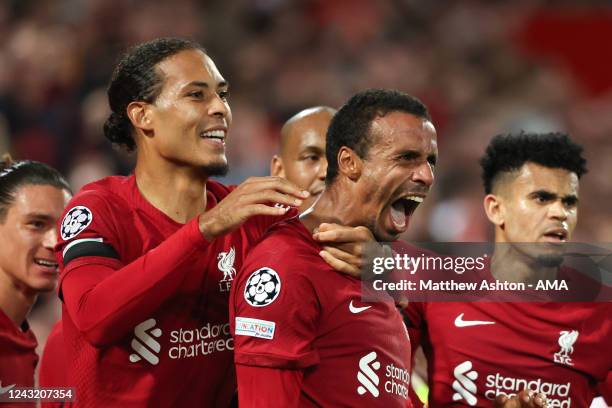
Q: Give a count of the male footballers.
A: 5